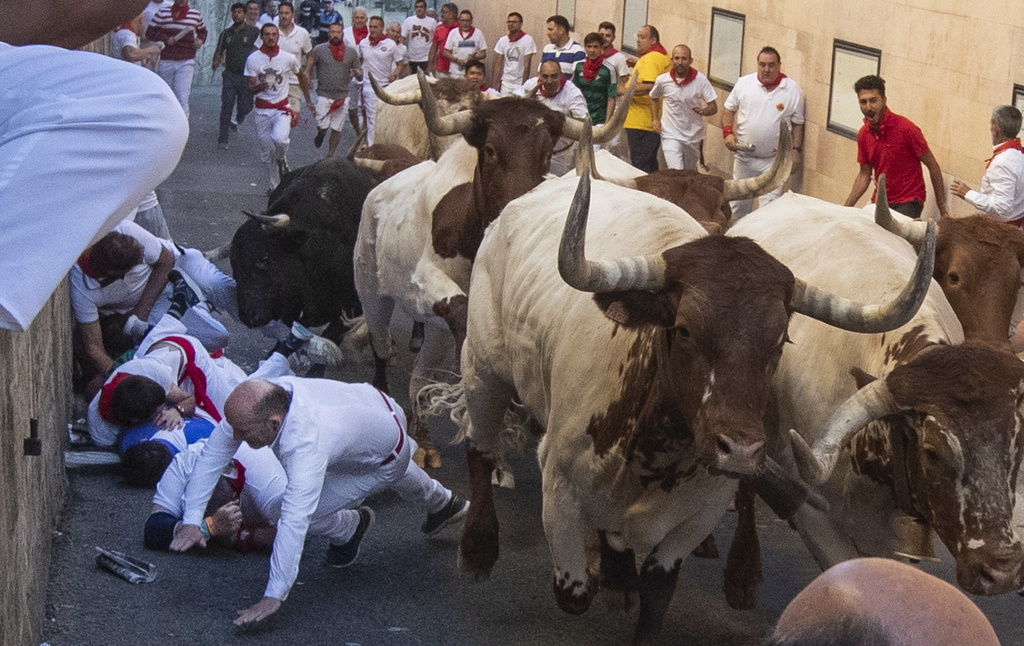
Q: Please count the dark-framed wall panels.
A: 5